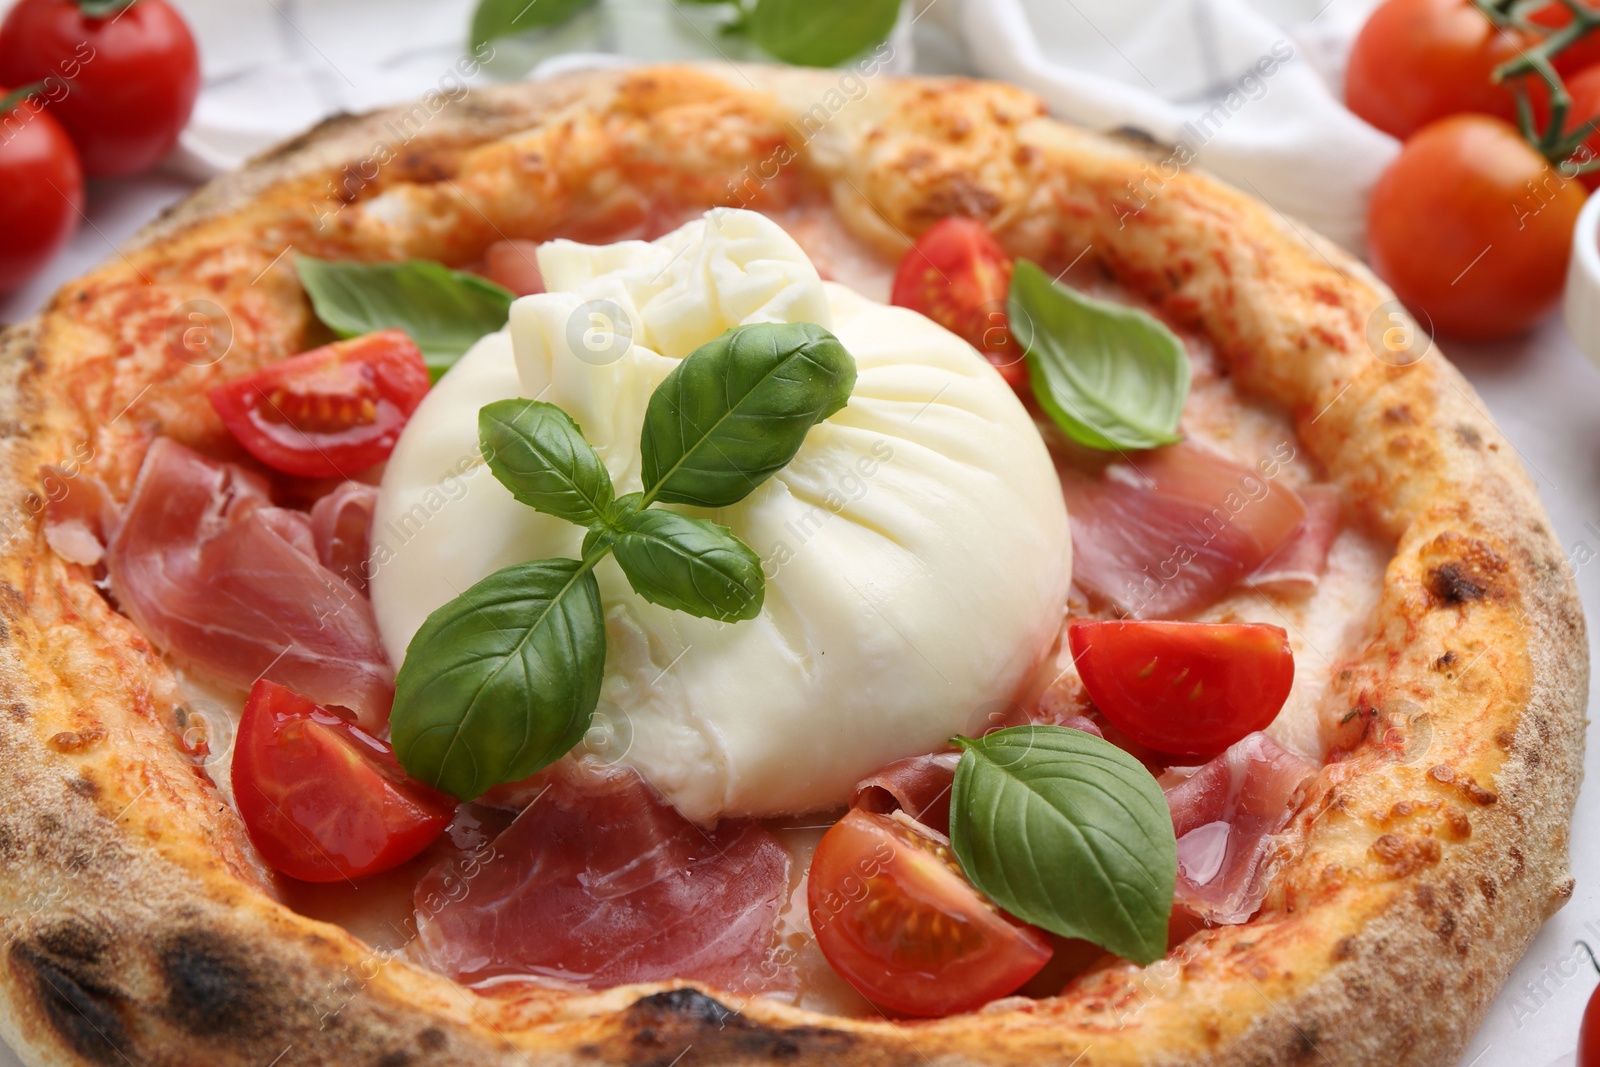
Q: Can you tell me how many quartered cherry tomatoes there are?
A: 5